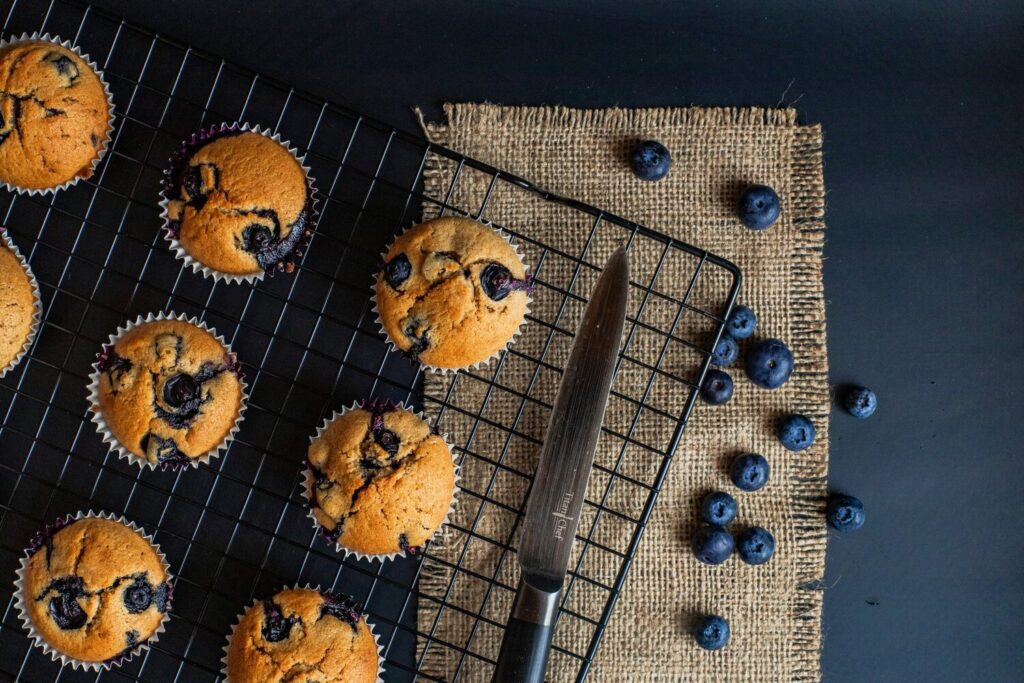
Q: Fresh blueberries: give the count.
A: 14